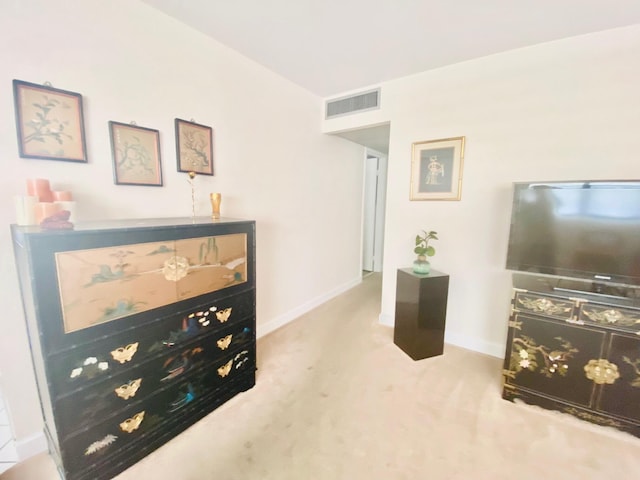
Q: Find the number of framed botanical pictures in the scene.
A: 3